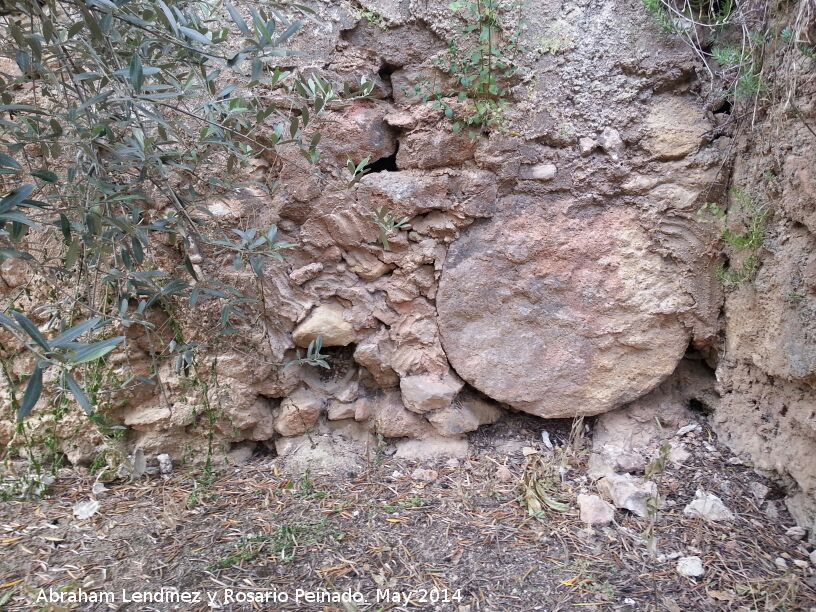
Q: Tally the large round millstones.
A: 1